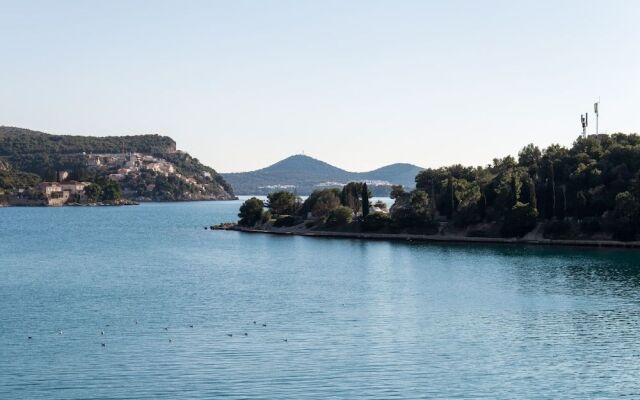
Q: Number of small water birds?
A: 14